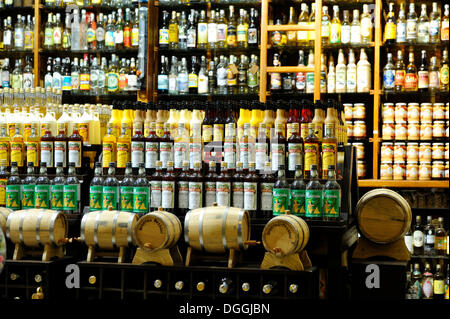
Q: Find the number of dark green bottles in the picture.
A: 13